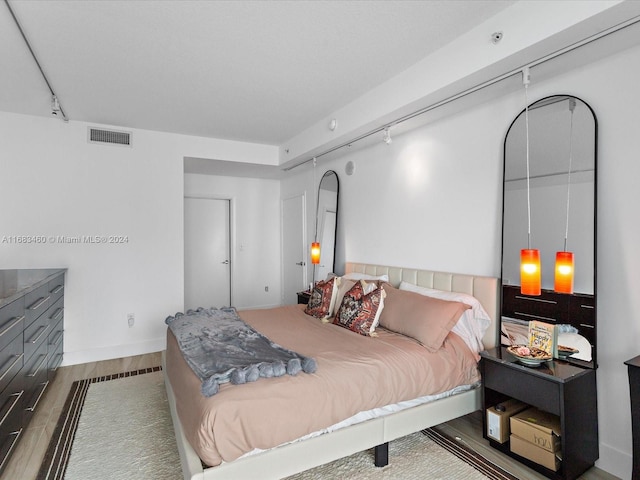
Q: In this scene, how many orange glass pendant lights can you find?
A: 2